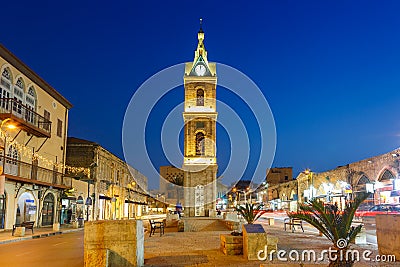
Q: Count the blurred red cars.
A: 1